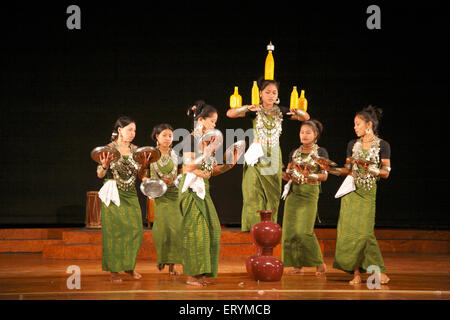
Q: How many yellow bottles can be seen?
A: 5